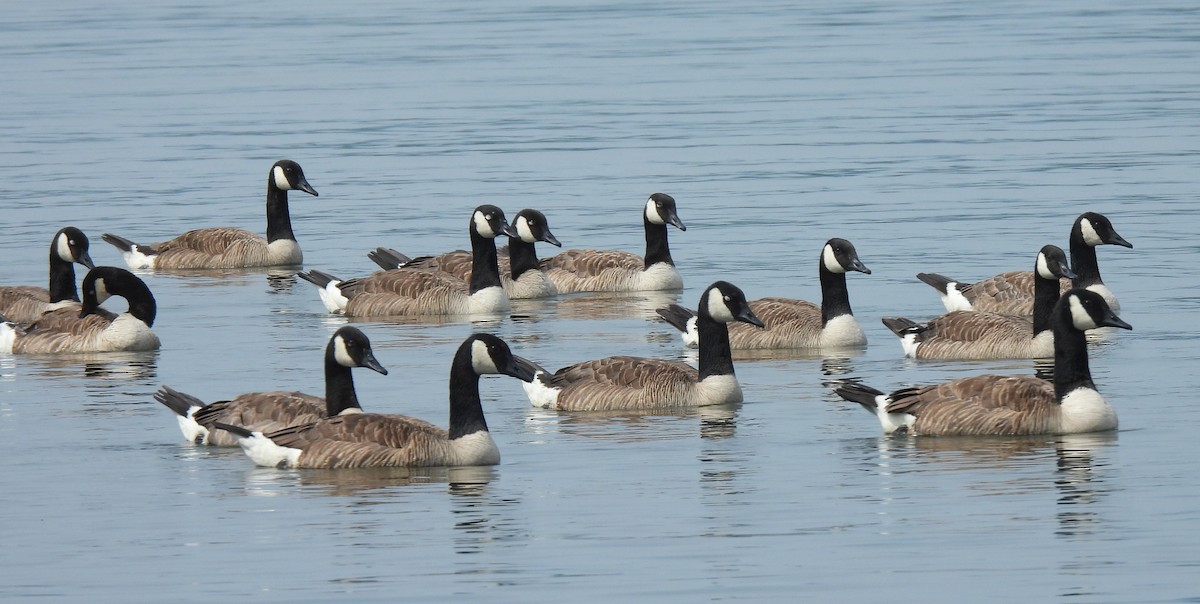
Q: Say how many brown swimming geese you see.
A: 13